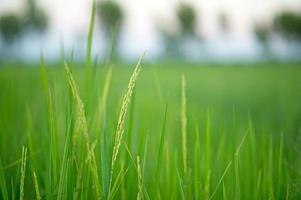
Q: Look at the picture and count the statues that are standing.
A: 0